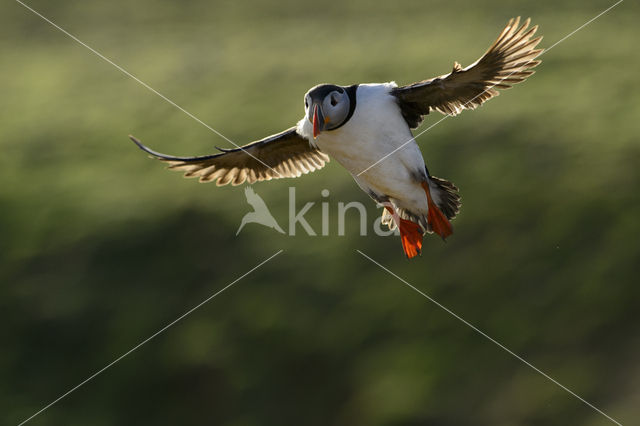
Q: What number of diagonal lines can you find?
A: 4